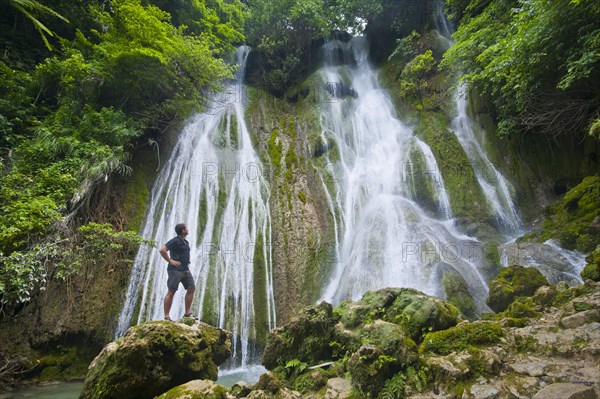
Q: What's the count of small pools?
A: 2